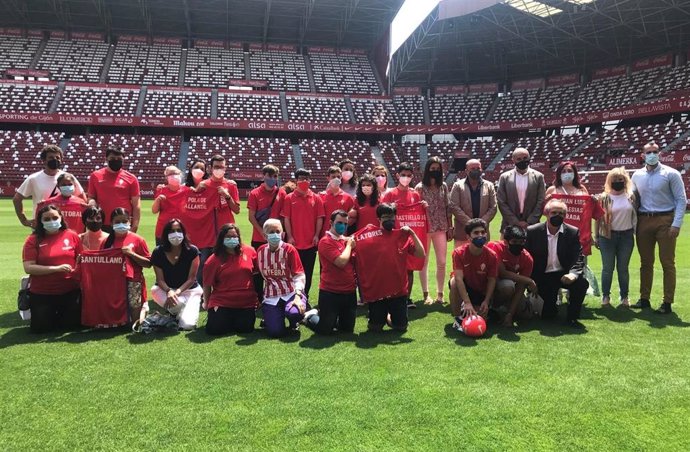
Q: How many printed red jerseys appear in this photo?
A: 6